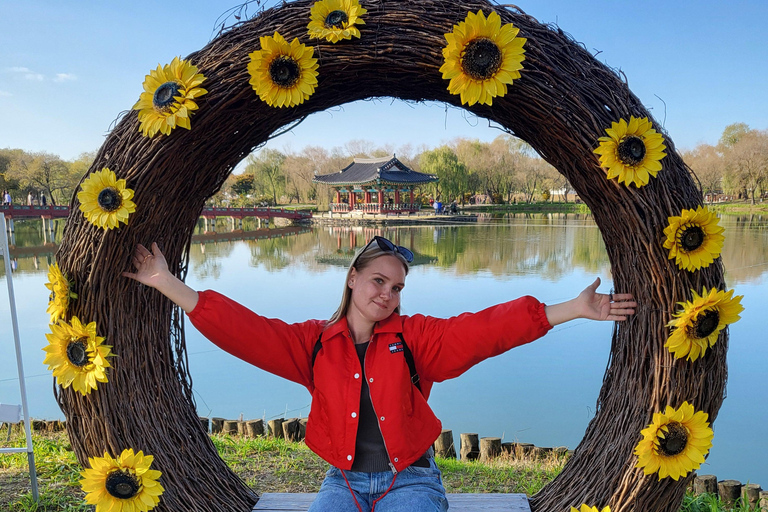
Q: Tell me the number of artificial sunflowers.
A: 13